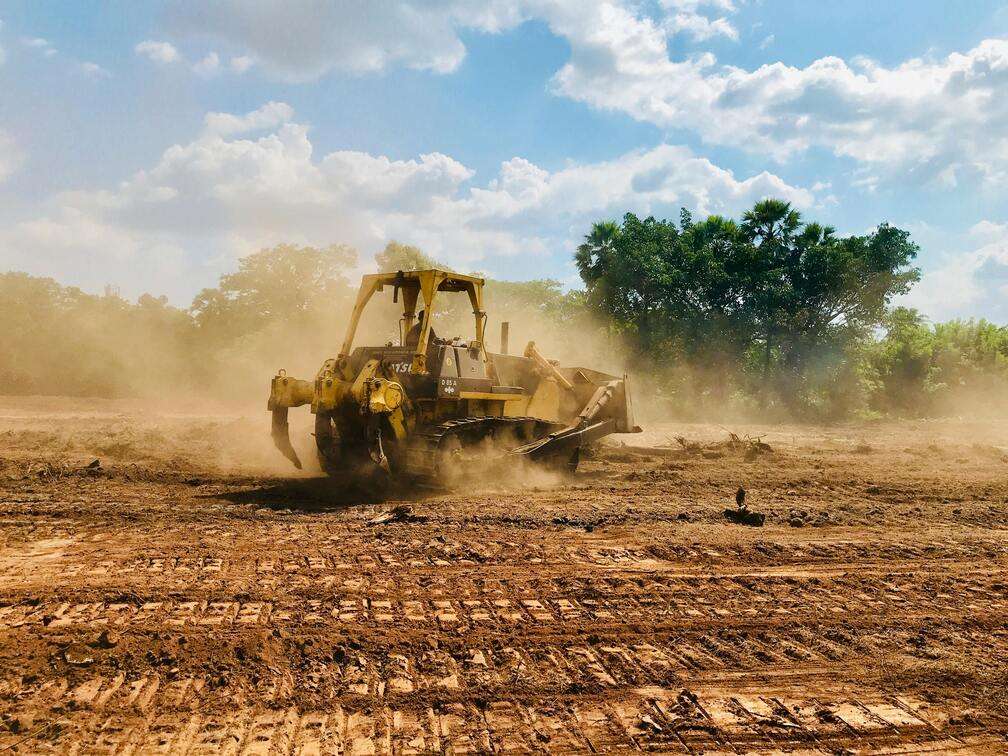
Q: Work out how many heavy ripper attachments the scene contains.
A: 3